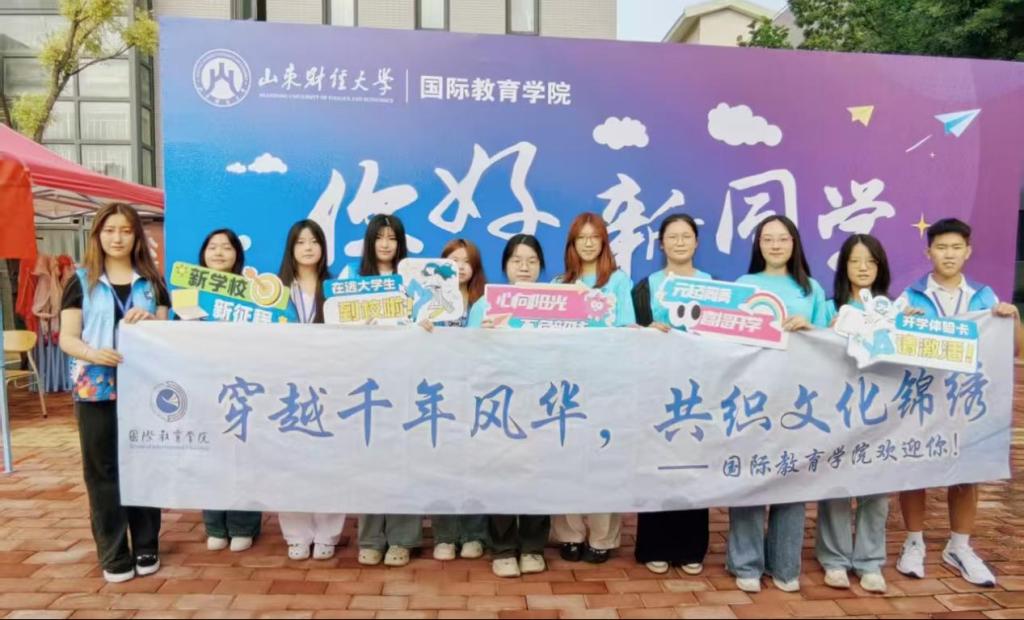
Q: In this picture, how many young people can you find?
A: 11